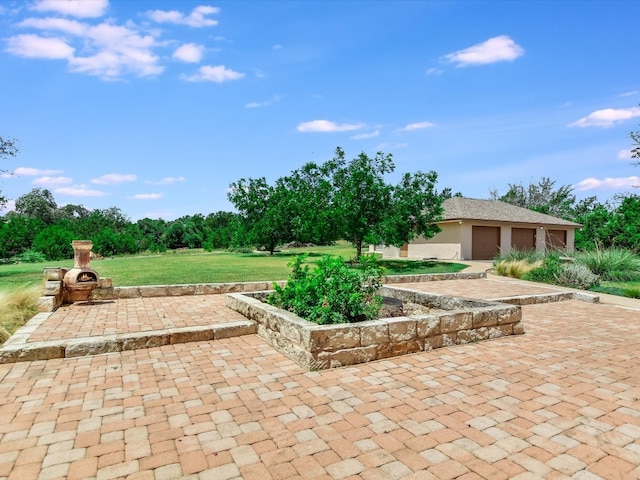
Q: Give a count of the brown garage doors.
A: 3